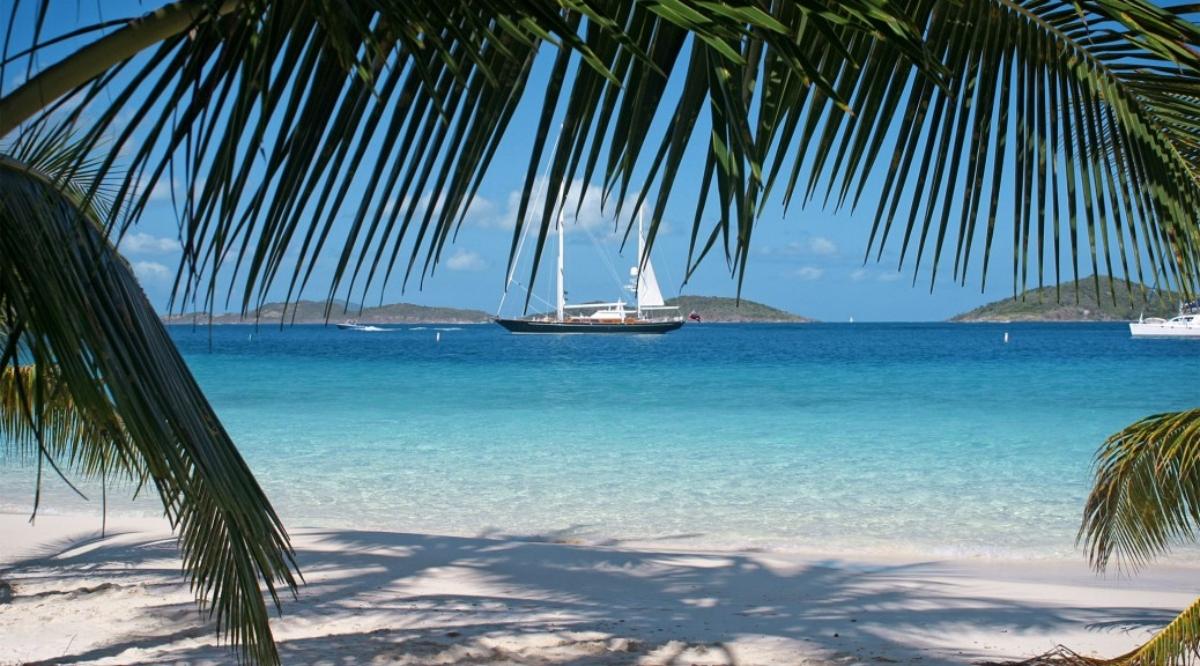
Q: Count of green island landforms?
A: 3